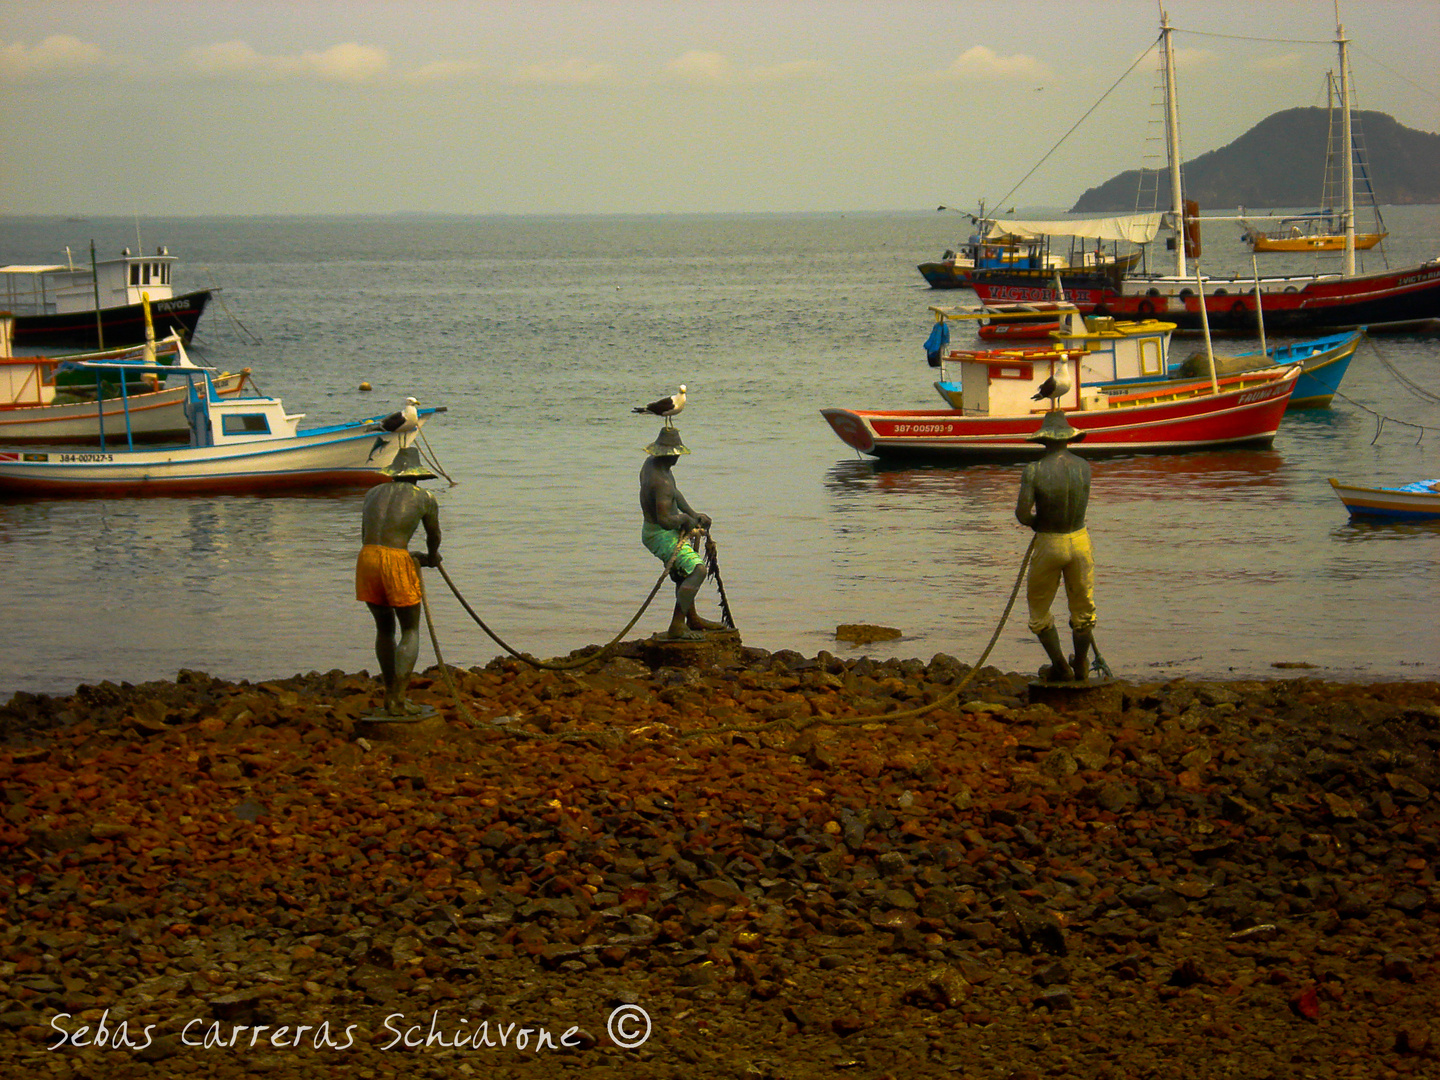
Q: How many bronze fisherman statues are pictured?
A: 3